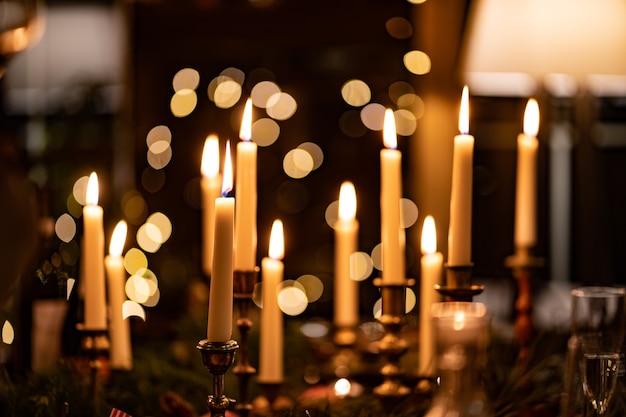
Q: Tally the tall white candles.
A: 11